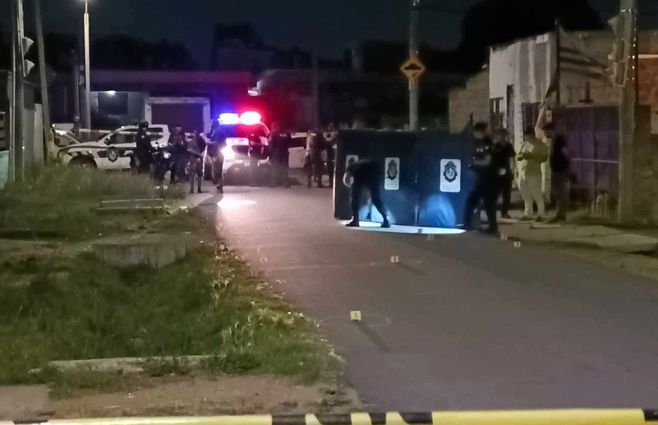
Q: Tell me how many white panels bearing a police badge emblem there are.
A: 3